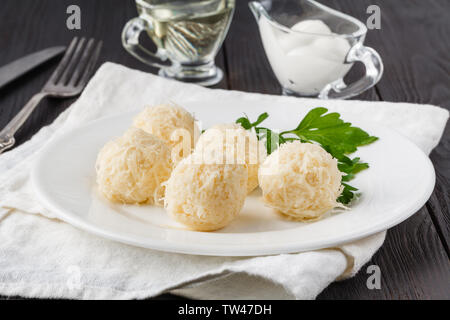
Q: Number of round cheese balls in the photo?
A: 5